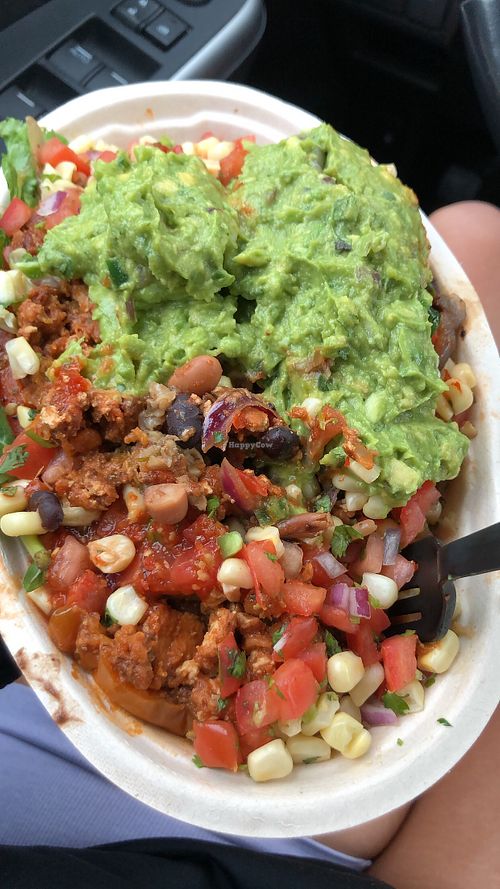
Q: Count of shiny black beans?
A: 3